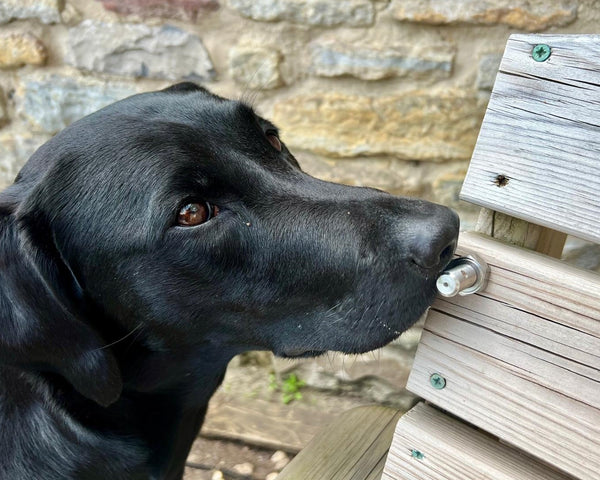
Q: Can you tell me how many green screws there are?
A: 3